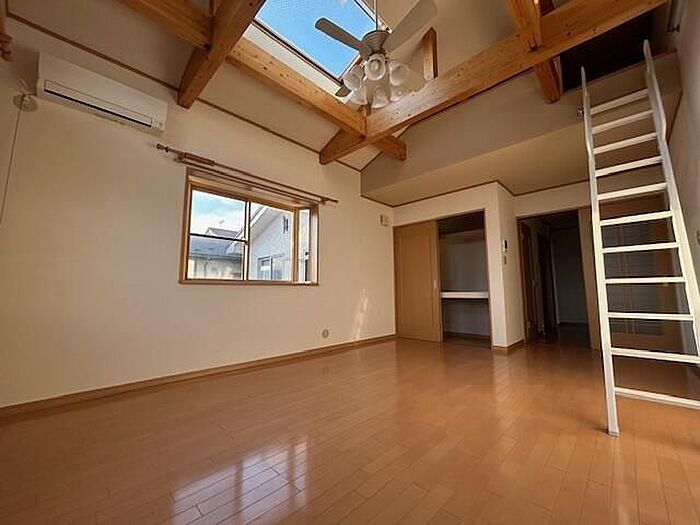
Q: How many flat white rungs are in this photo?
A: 11